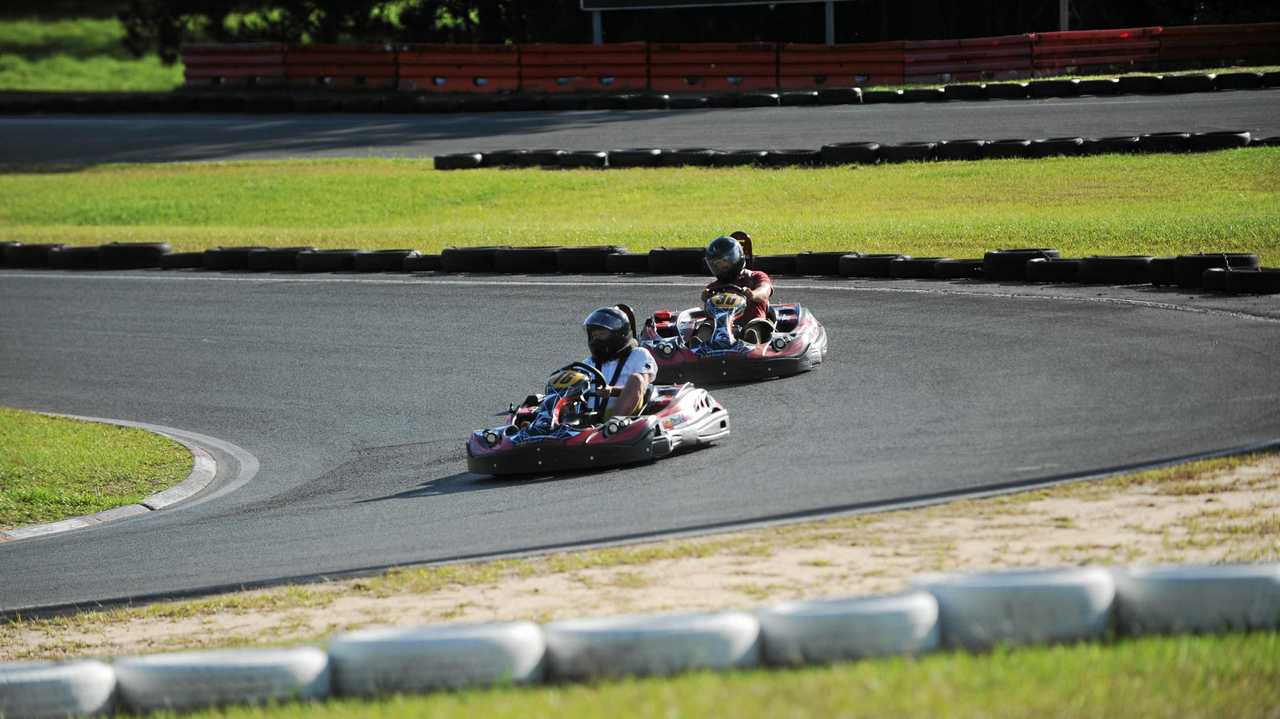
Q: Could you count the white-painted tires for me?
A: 7